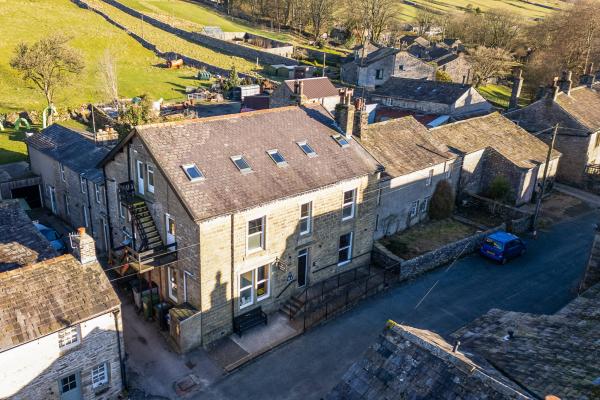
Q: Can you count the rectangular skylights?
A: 5